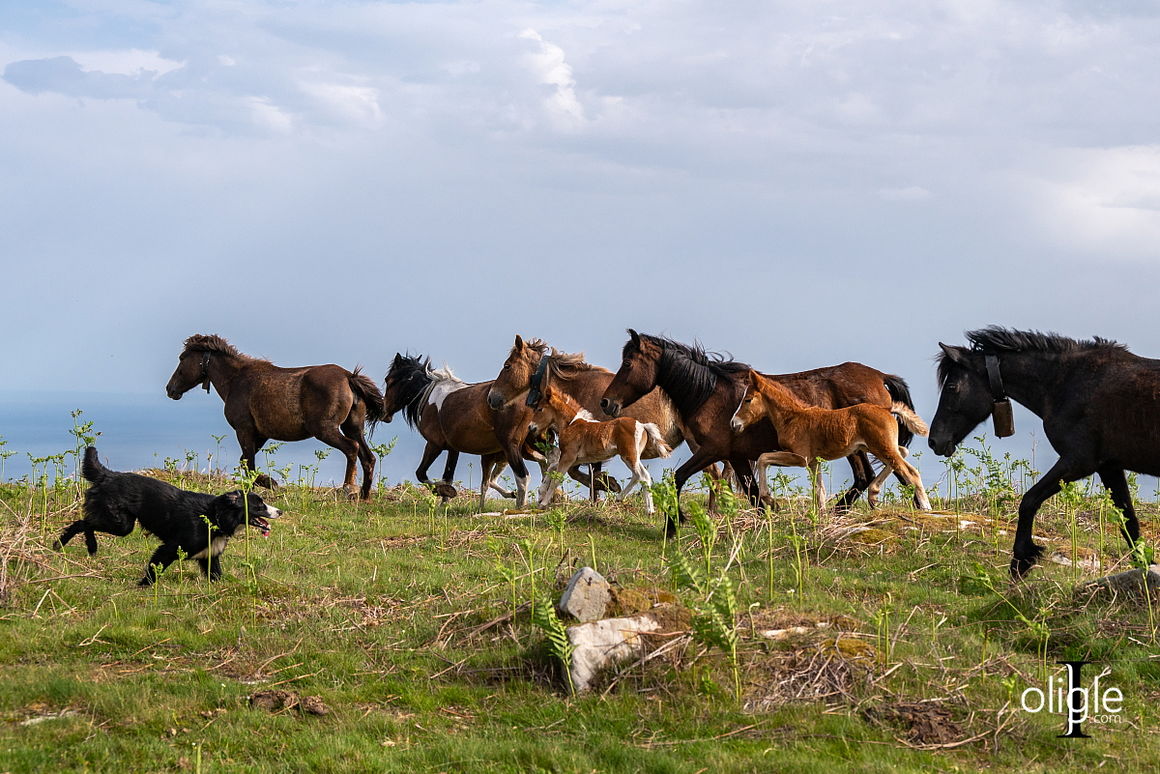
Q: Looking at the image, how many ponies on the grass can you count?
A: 7